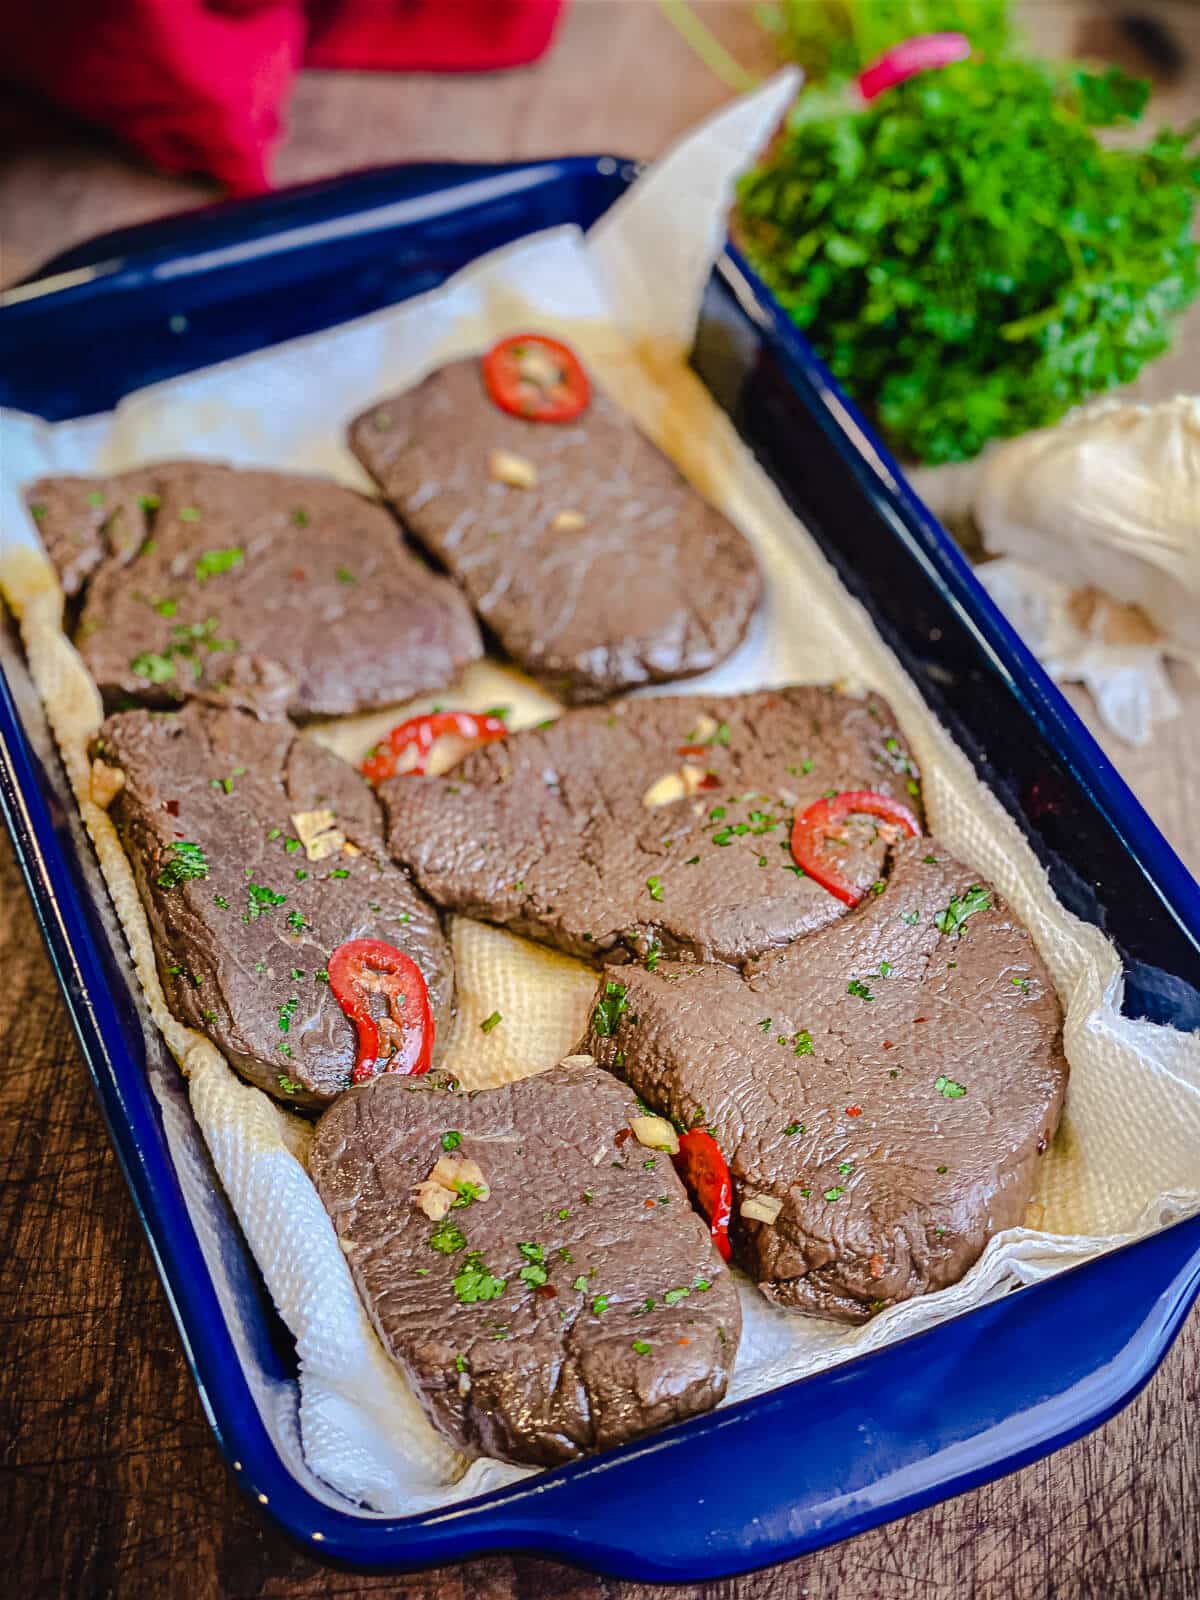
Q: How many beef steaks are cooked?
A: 6